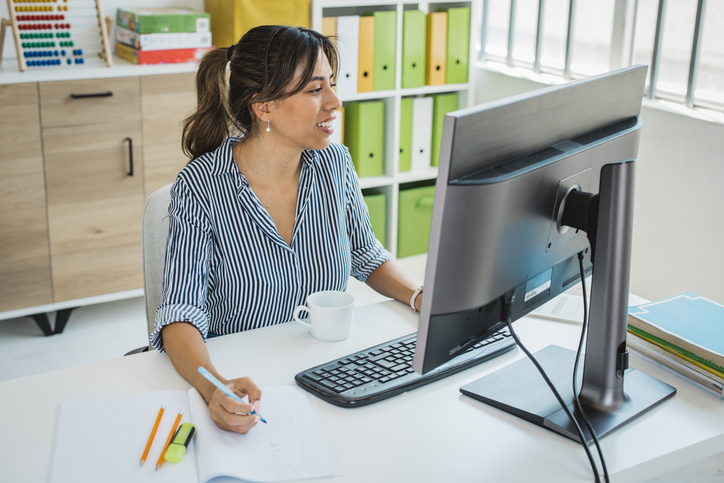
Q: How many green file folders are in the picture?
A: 6